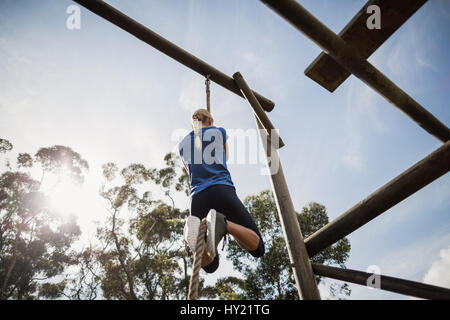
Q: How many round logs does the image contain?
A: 6